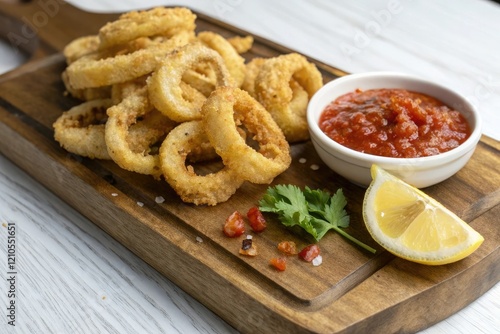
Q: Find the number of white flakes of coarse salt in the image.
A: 8